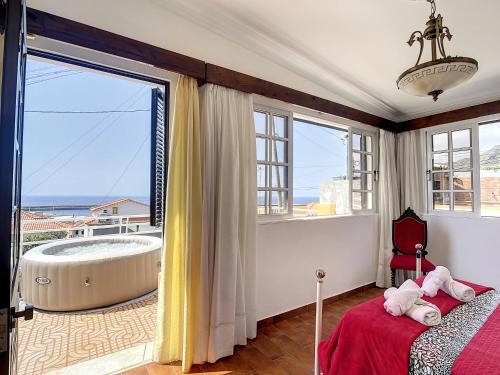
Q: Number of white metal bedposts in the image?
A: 2